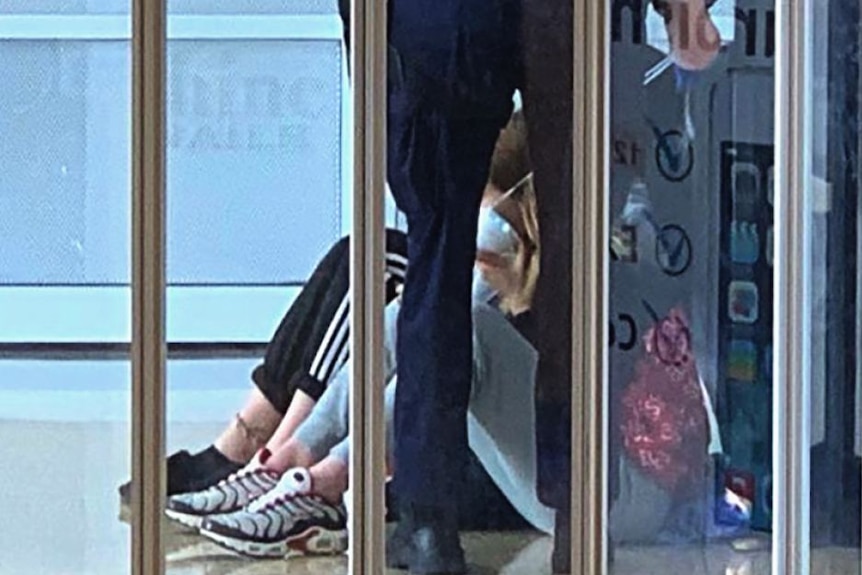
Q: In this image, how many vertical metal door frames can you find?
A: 4